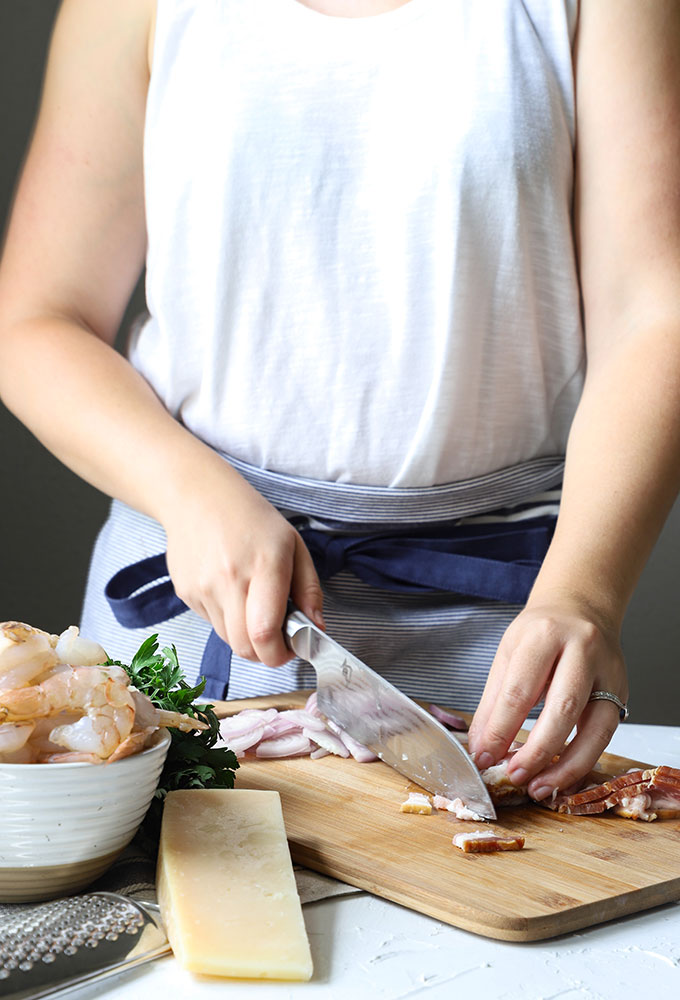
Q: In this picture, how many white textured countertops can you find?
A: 1